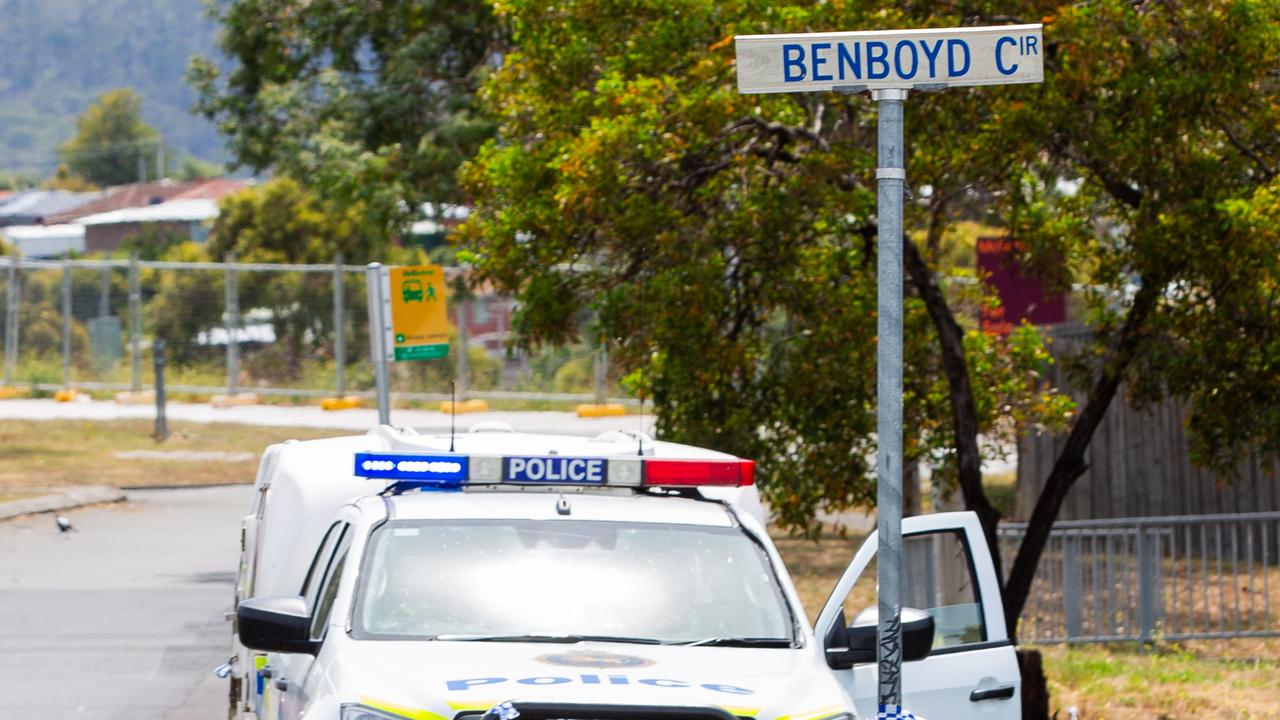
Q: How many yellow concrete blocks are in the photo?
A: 5